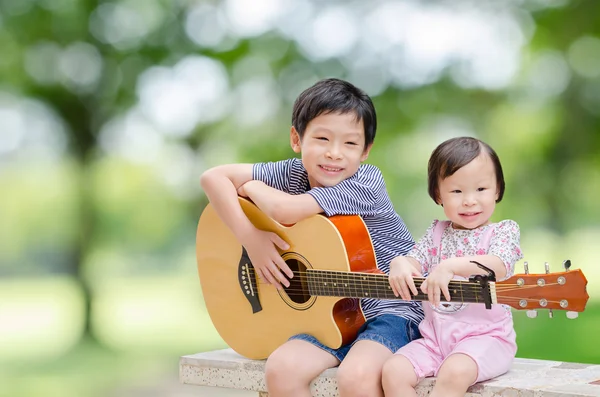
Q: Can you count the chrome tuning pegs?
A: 6